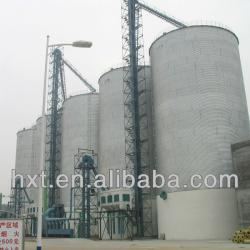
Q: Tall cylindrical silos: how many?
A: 5